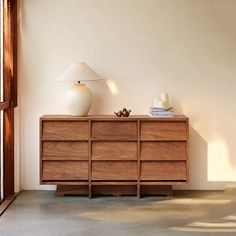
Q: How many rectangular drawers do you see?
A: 9